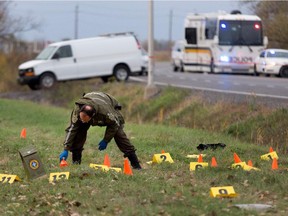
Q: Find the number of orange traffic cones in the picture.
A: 11